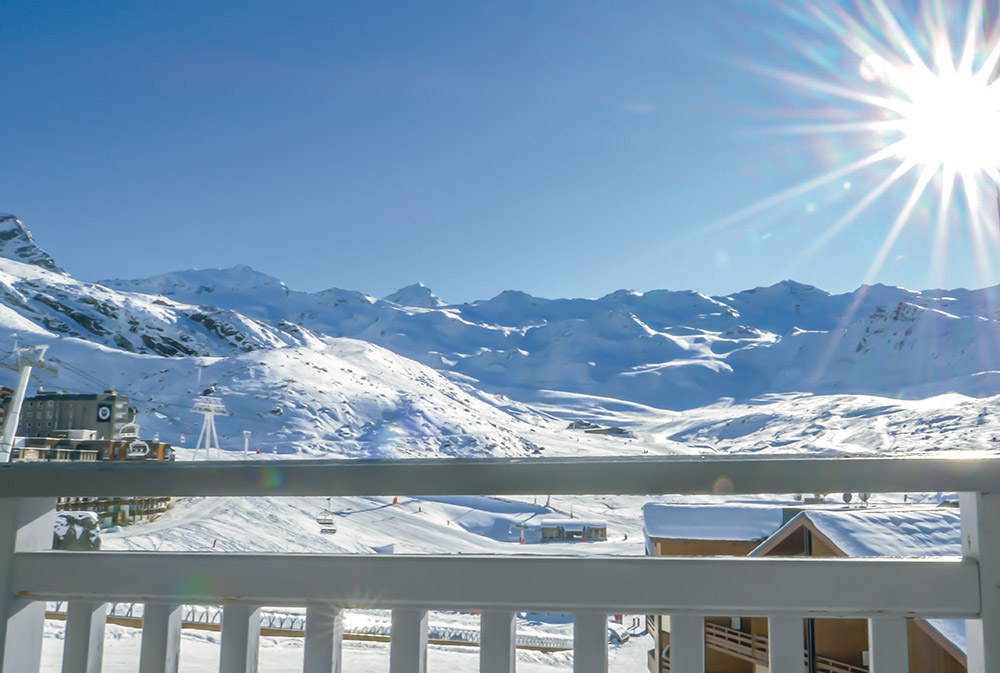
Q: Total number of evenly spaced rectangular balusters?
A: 10